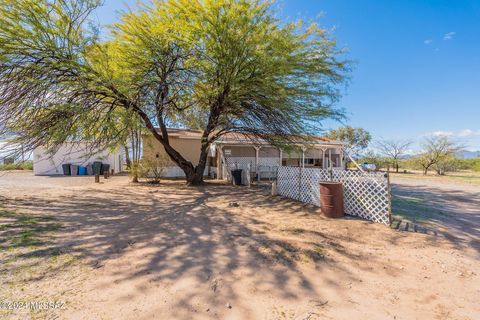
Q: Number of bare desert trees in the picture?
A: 2